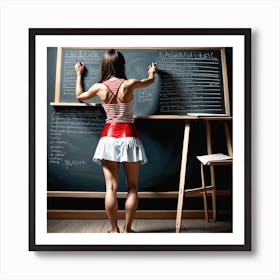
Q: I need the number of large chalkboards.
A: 2